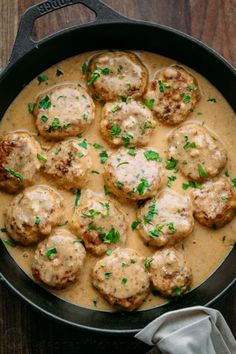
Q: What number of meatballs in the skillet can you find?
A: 15